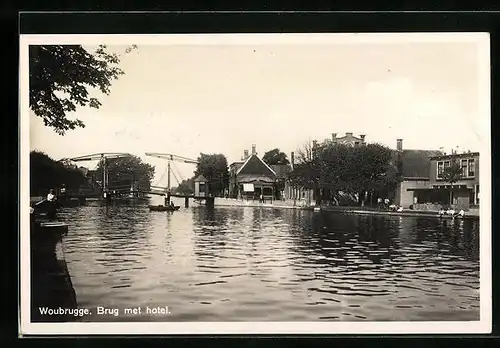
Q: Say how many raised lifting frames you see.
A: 2